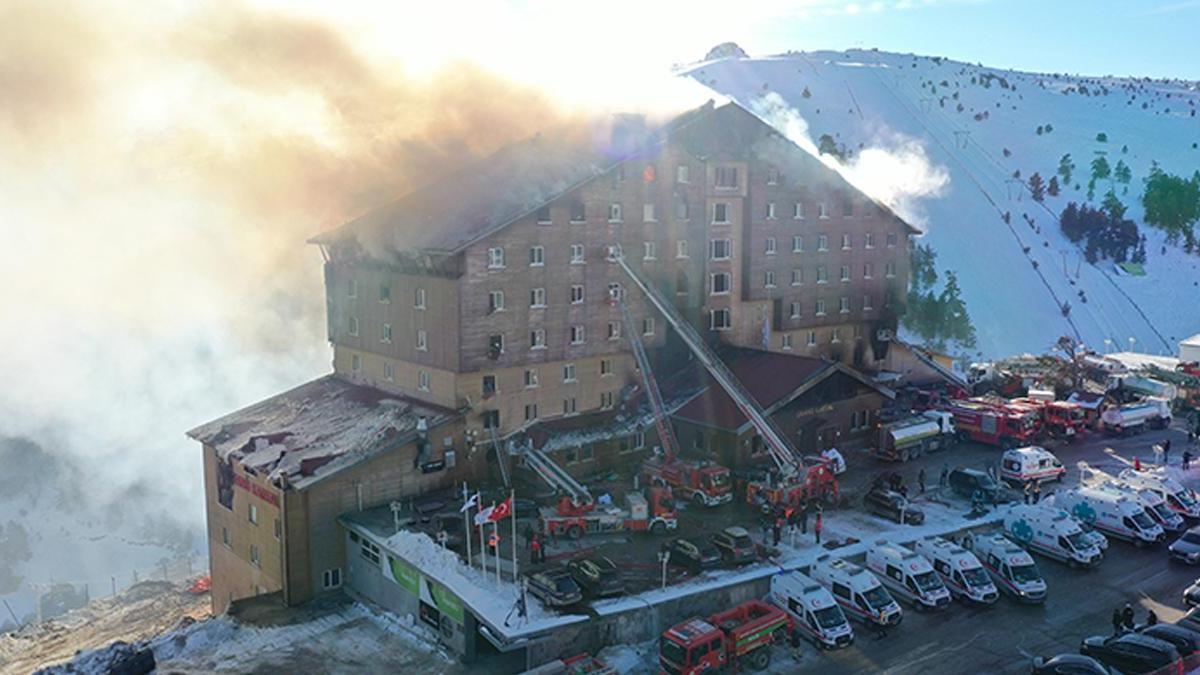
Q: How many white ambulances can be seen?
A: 11